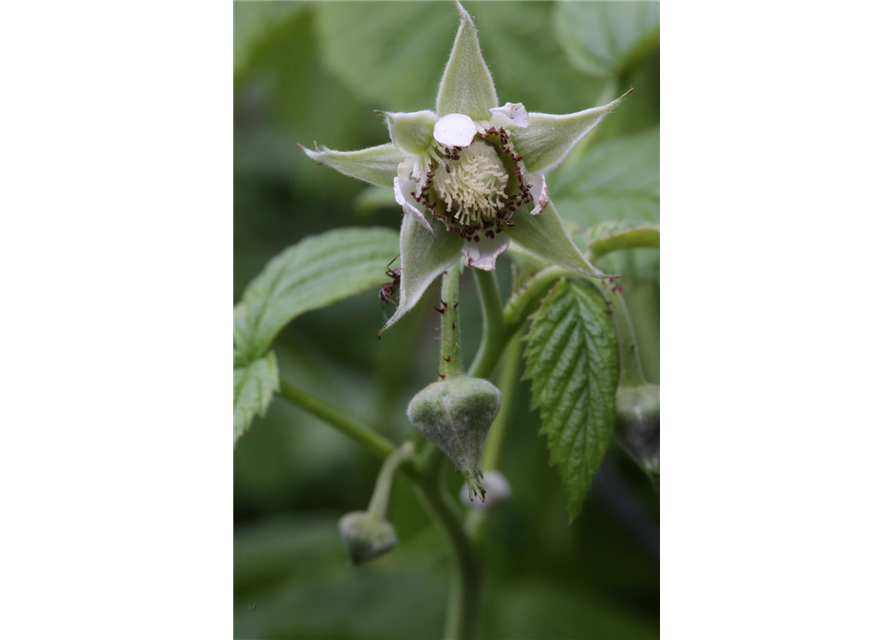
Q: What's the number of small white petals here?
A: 5